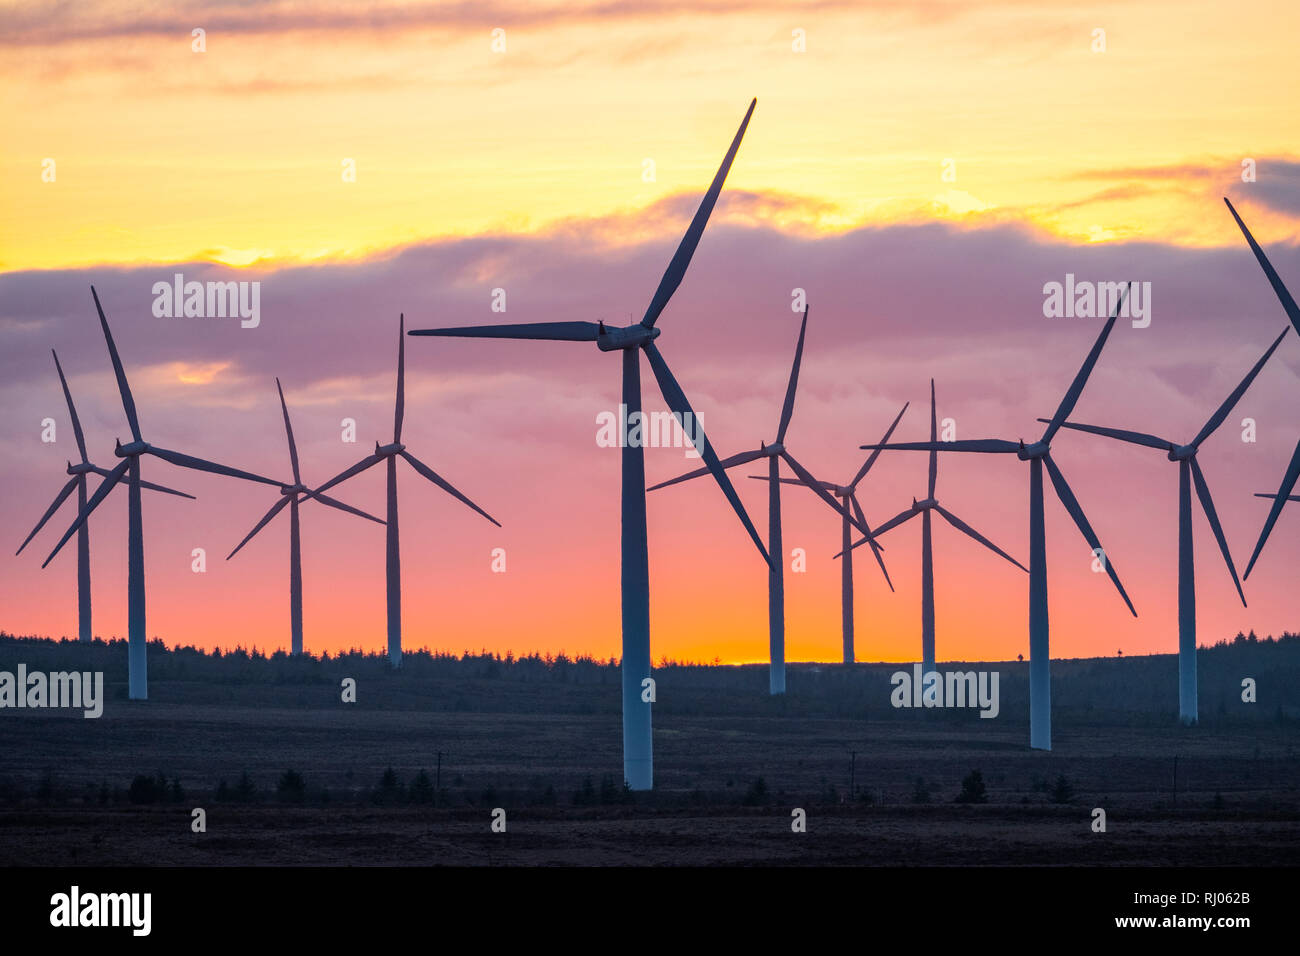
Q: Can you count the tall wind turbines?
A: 10